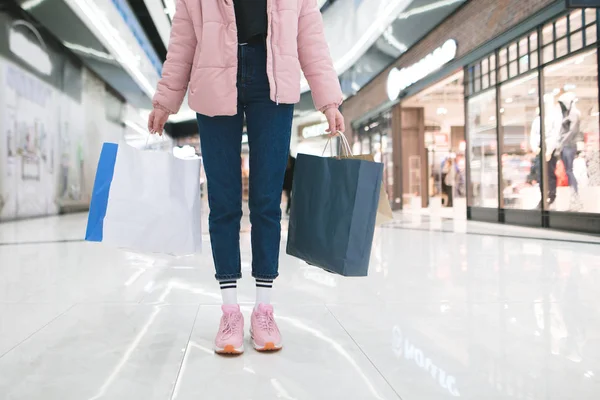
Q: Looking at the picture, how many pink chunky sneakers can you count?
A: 2